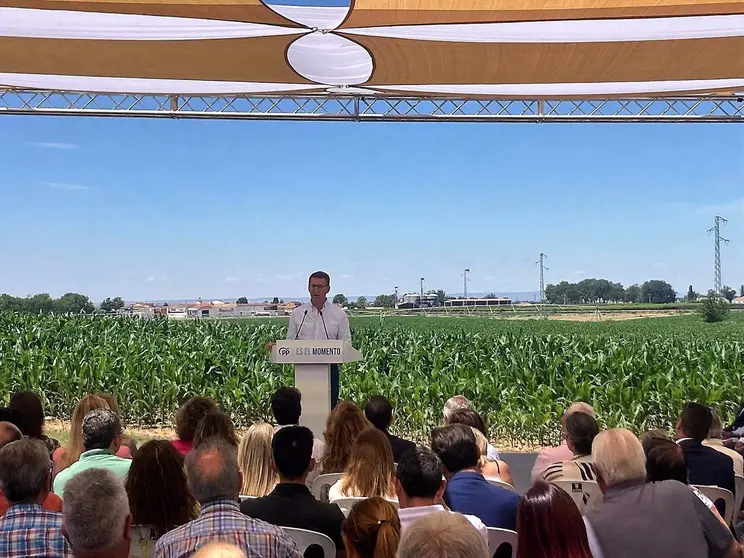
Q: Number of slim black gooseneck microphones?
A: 2